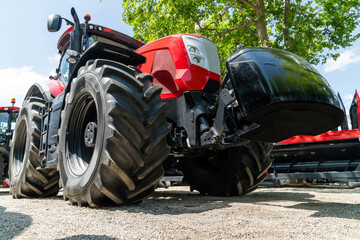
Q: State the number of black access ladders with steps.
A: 1